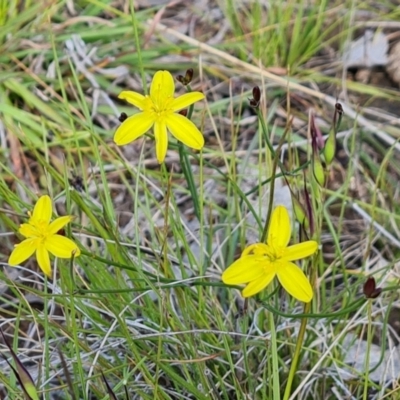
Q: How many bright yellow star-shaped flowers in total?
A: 3